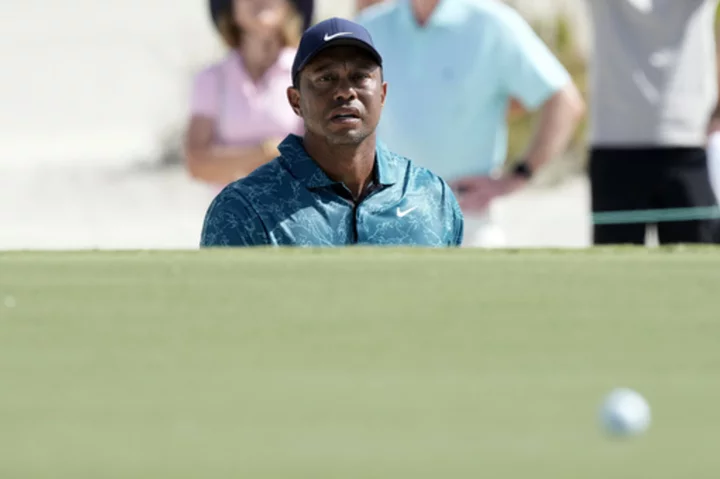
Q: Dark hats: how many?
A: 2